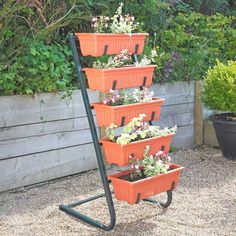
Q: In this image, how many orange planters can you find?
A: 5